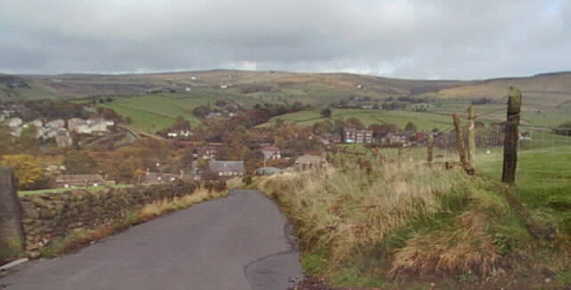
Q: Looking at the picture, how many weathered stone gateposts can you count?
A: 1